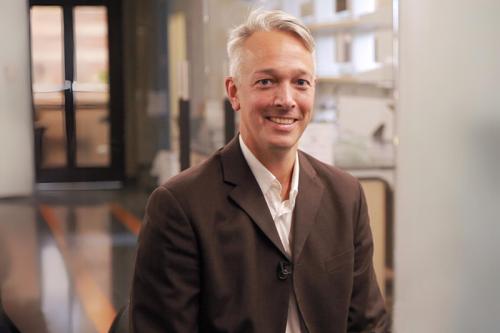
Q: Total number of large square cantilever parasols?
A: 0